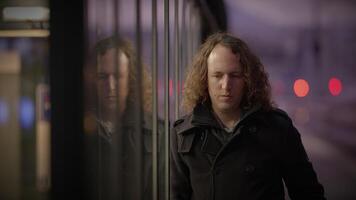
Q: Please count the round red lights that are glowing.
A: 2